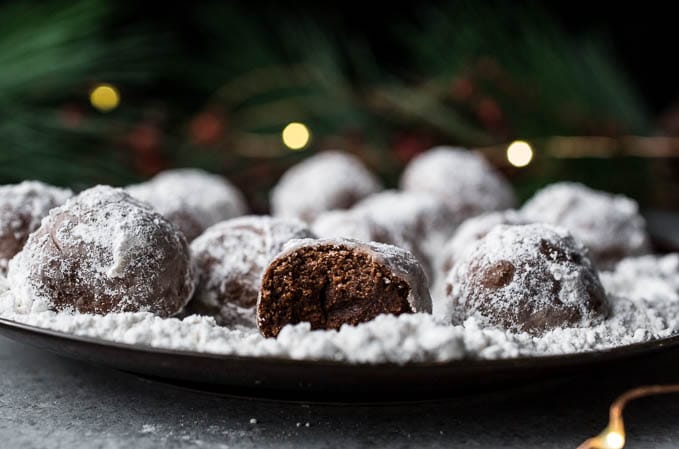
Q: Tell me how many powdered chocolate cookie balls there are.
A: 12